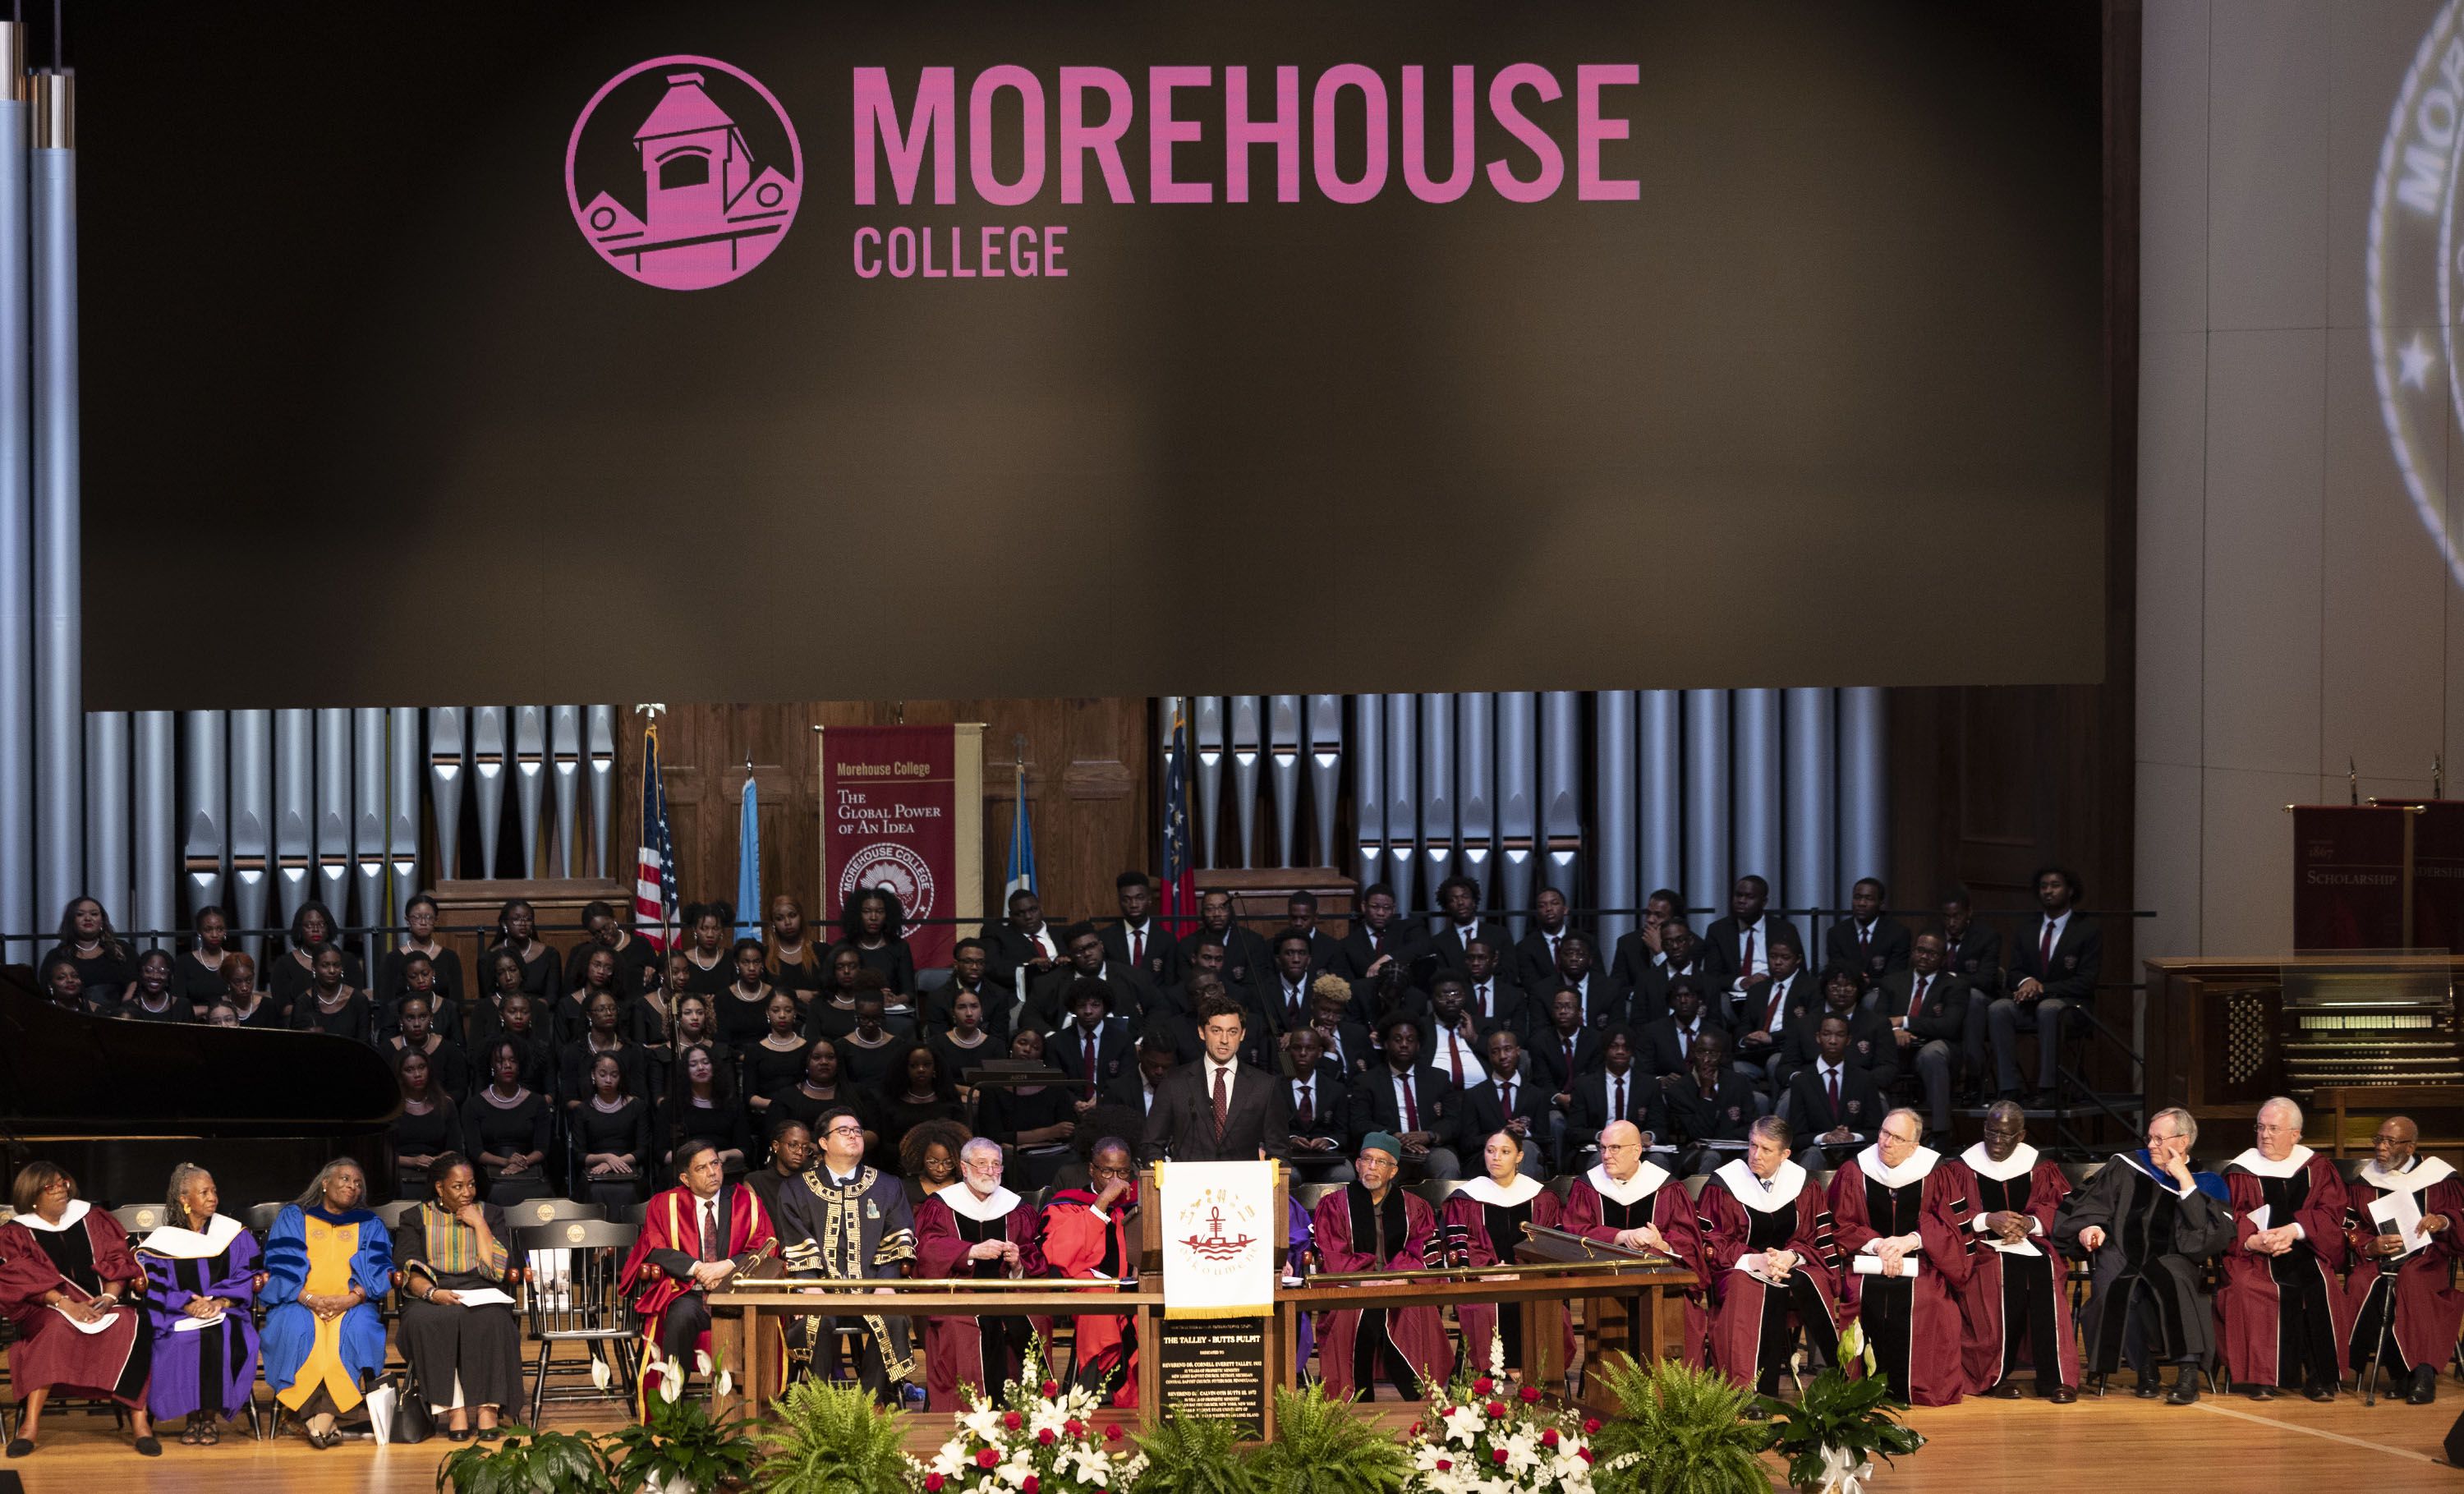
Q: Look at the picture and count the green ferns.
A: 4